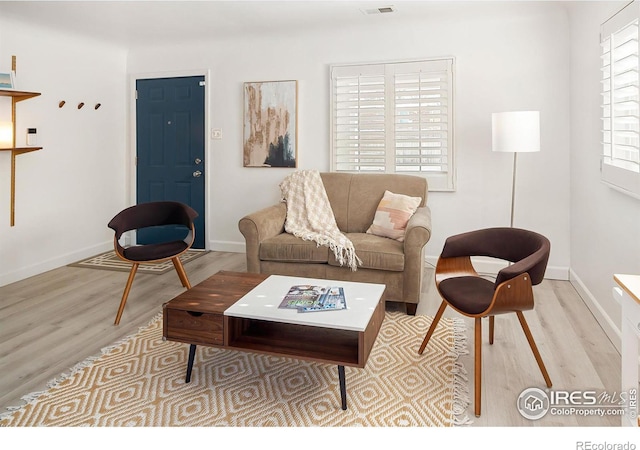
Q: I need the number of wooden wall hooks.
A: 3